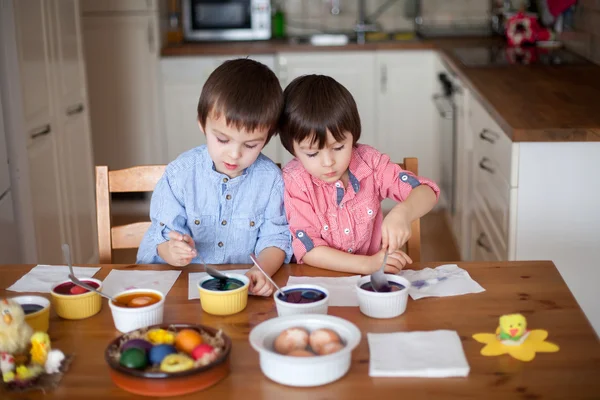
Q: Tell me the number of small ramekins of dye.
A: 6